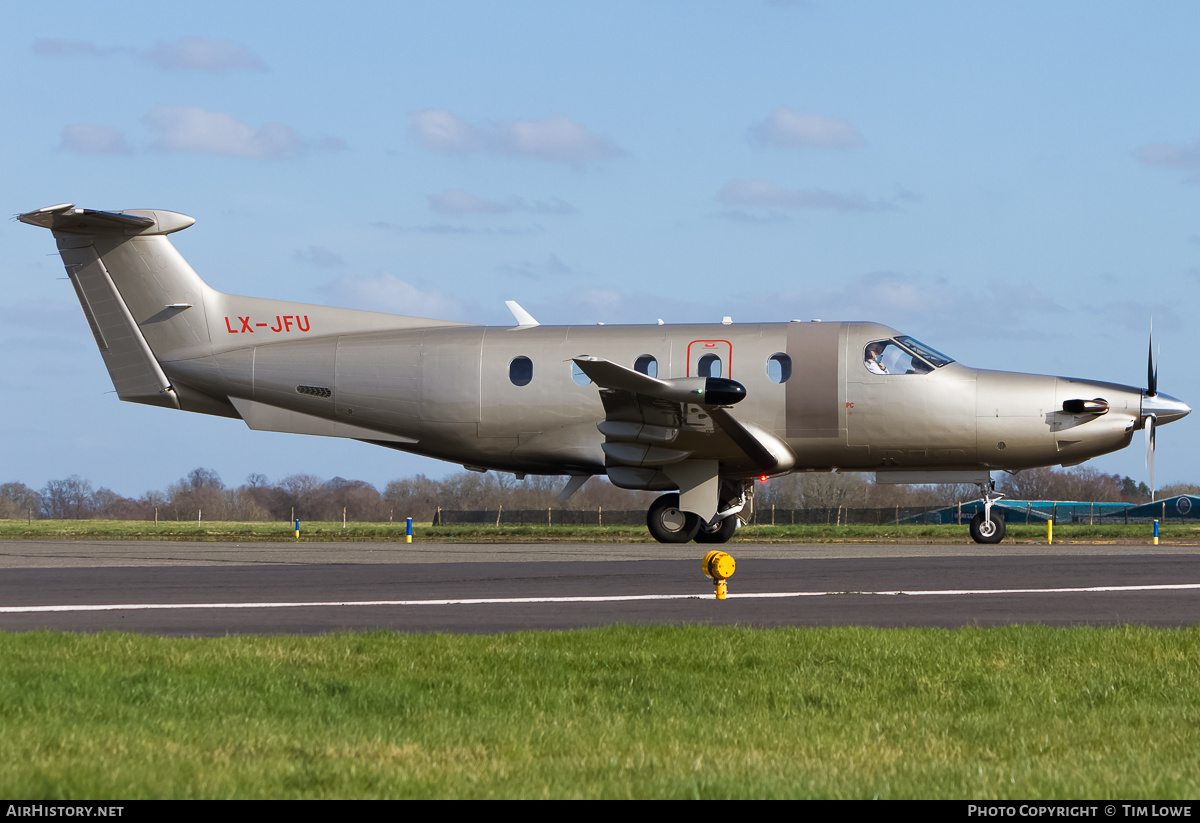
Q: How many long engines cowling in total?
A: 1